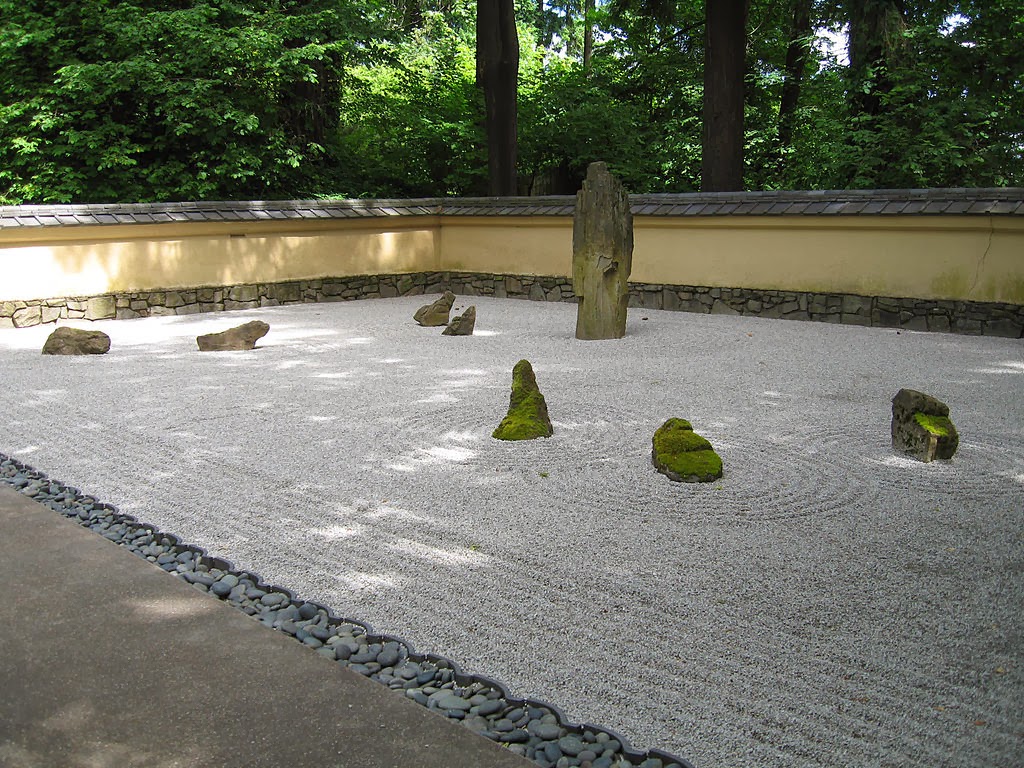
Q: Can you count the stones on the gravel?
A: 8